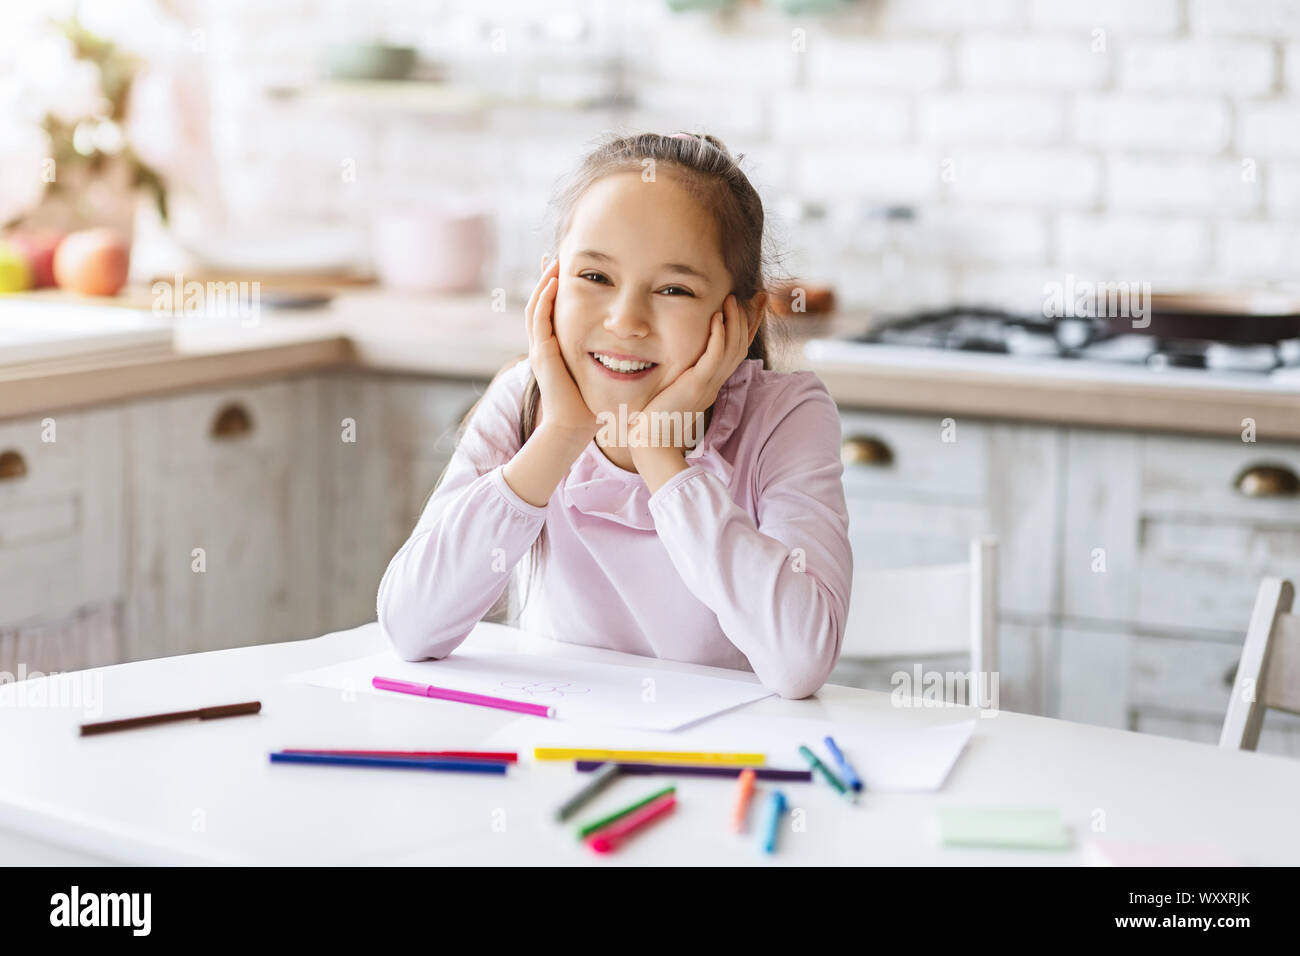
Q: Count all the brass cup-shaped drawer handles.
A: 4